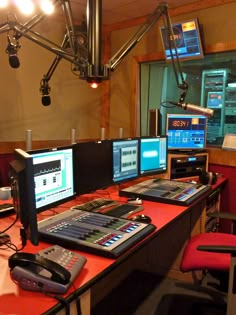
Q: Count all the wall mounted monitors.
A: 1